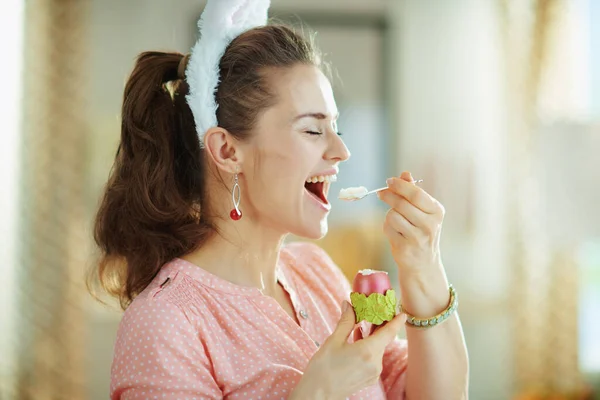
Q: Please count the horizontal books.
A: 0